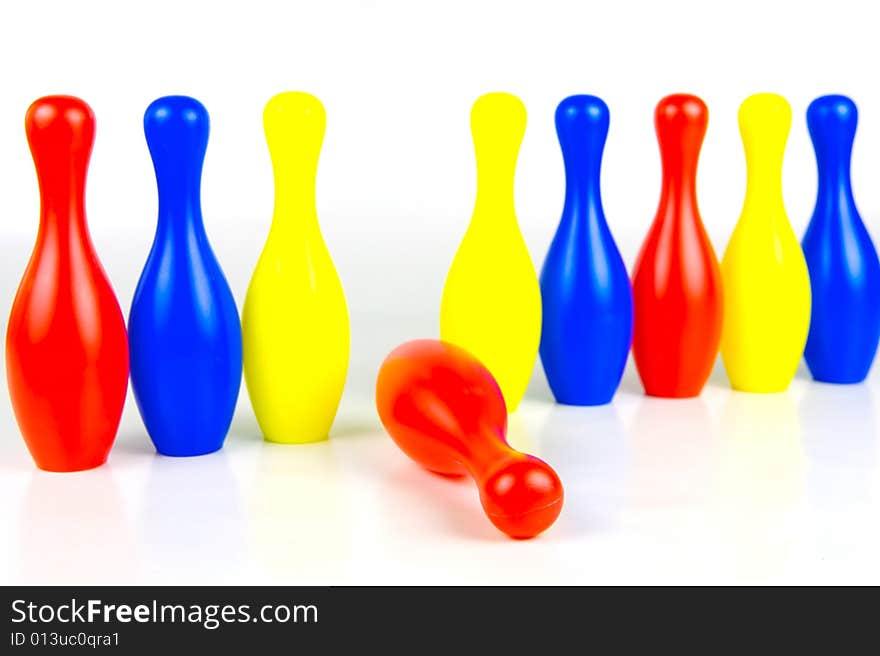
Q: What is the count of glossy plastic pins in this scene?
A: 9